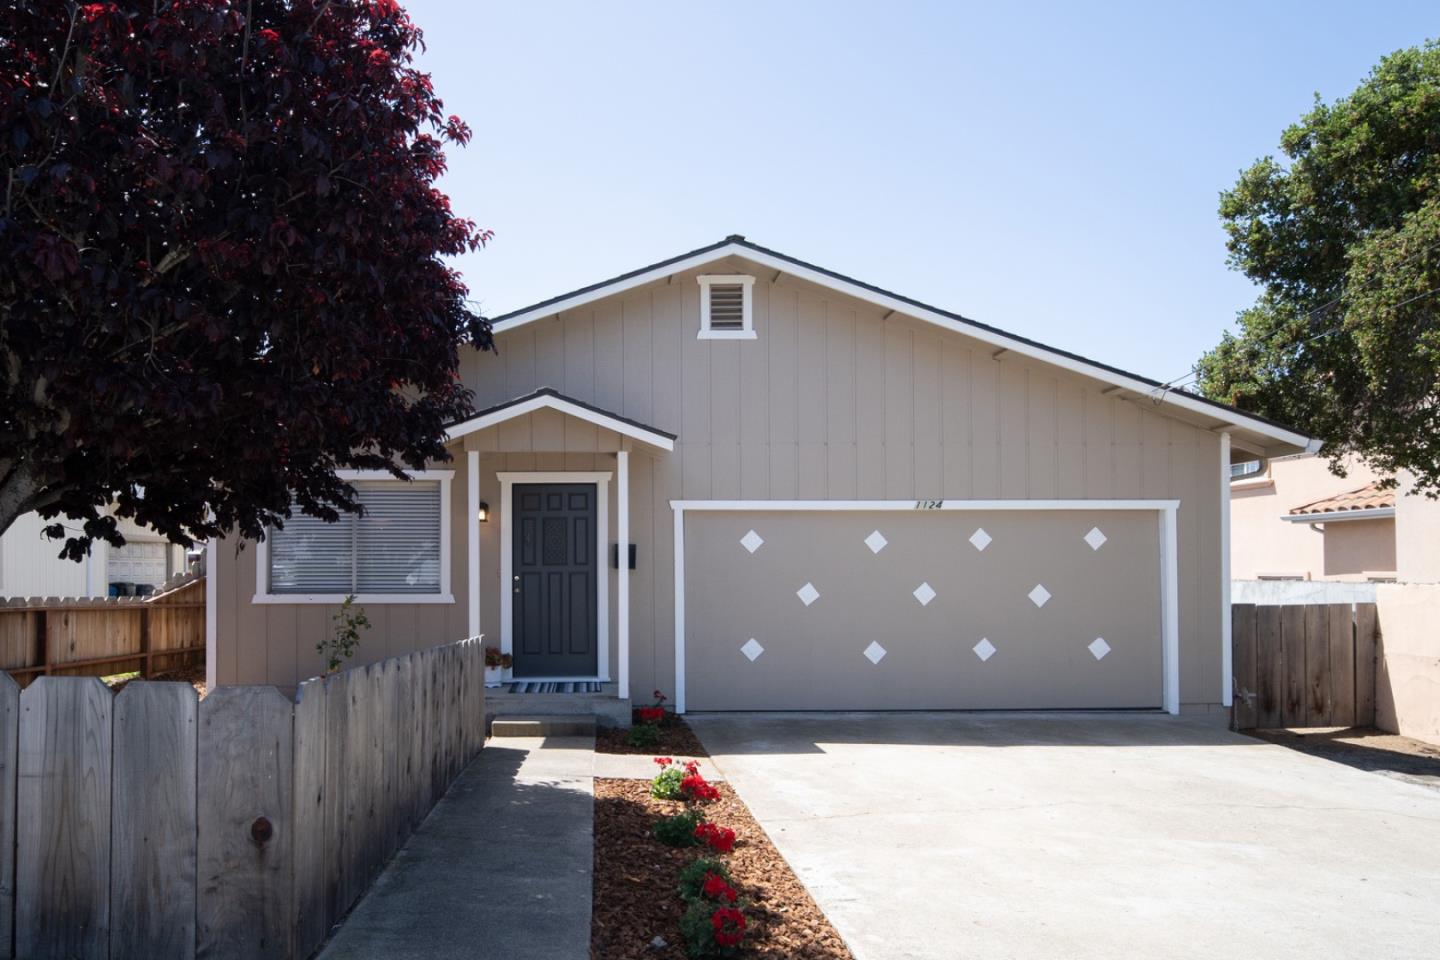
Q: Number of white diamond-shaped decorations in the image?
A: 11